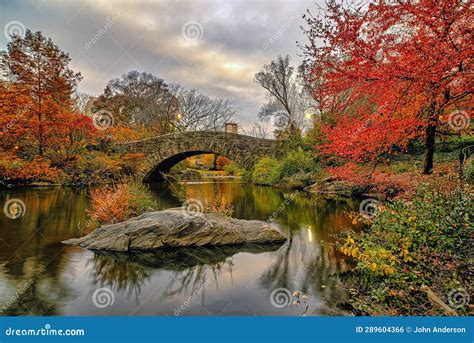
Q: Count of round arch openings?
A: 1